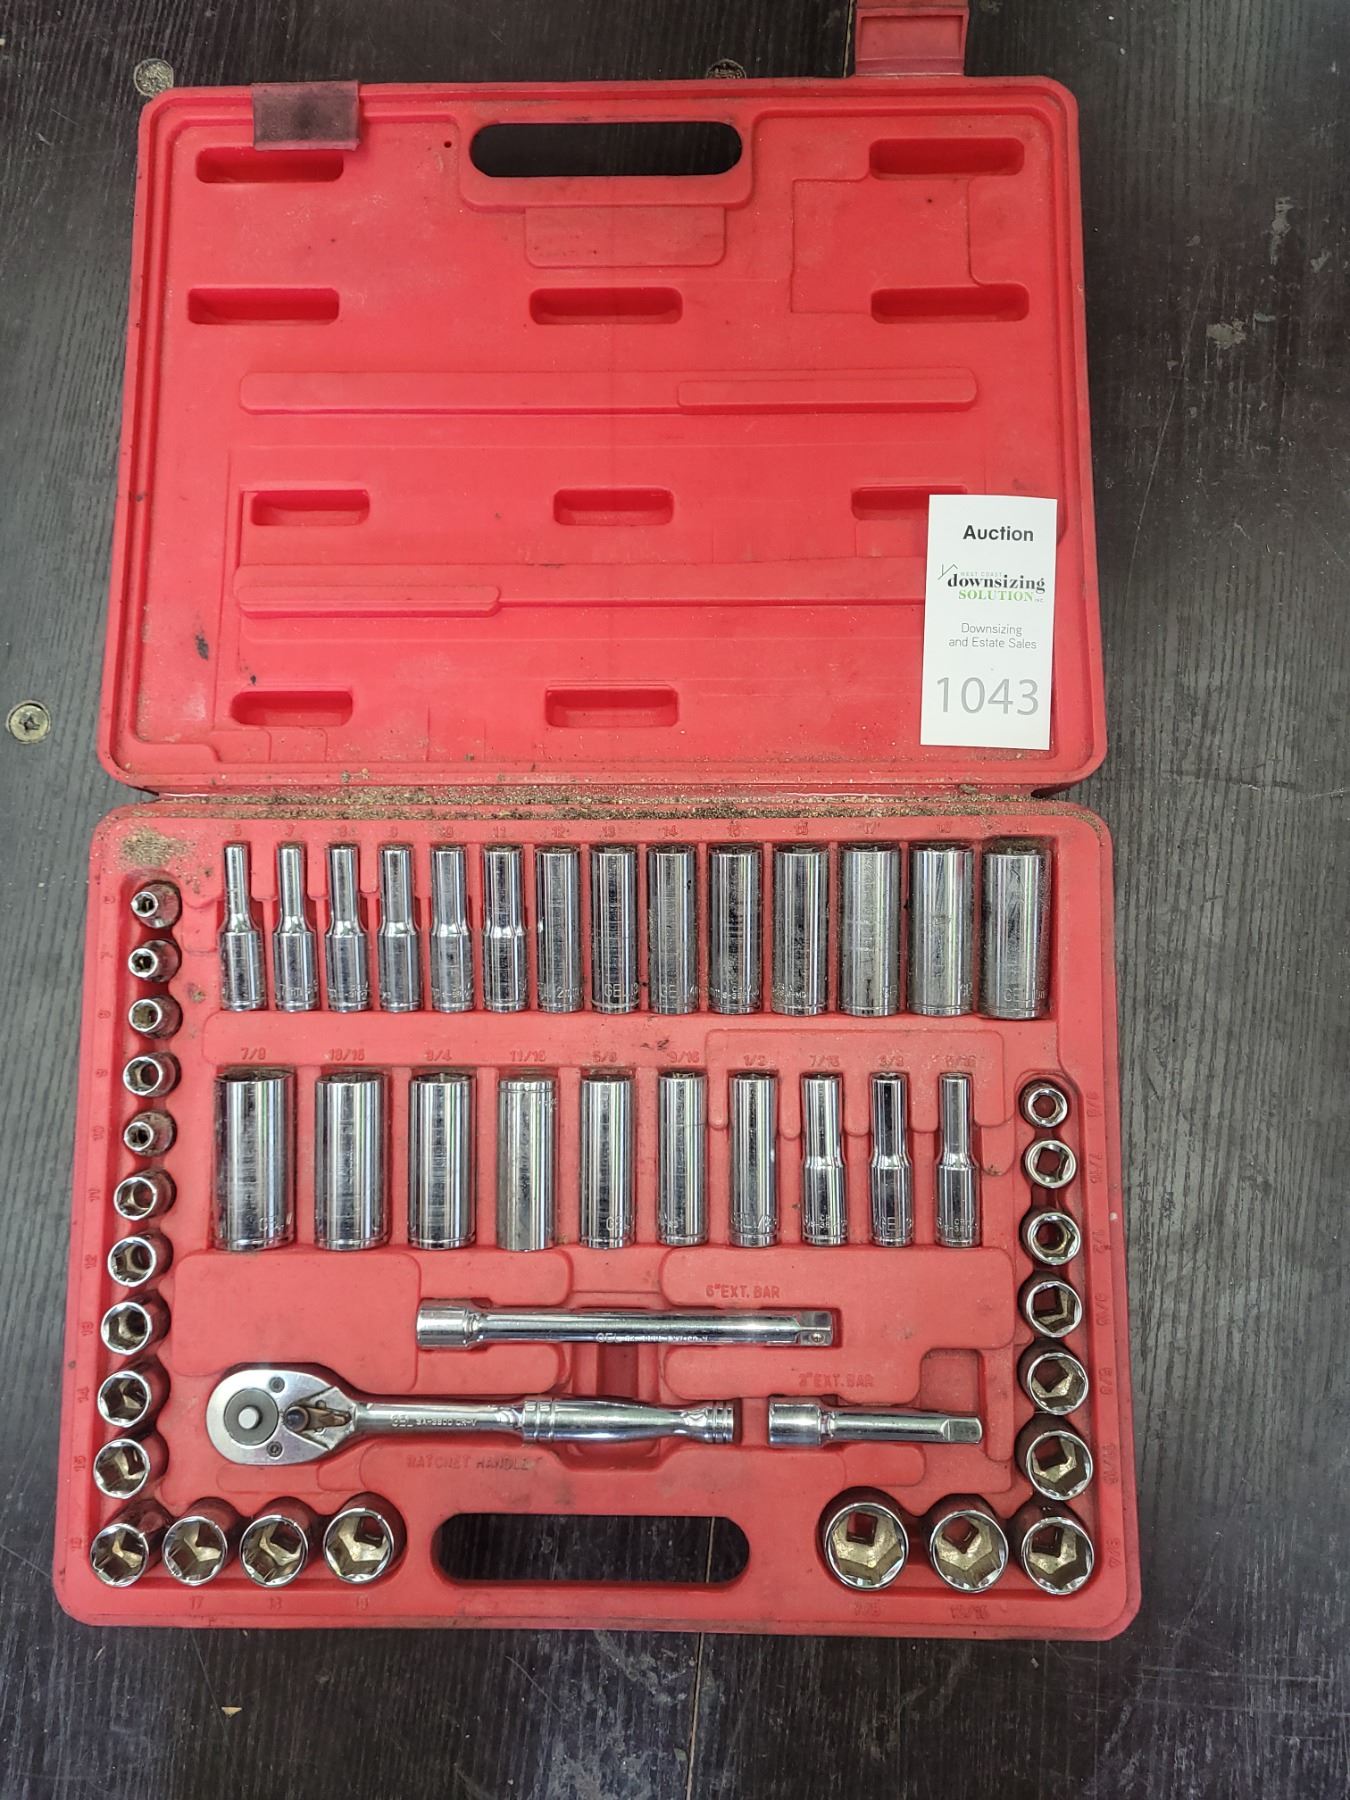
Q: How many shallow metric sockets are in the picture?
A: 14